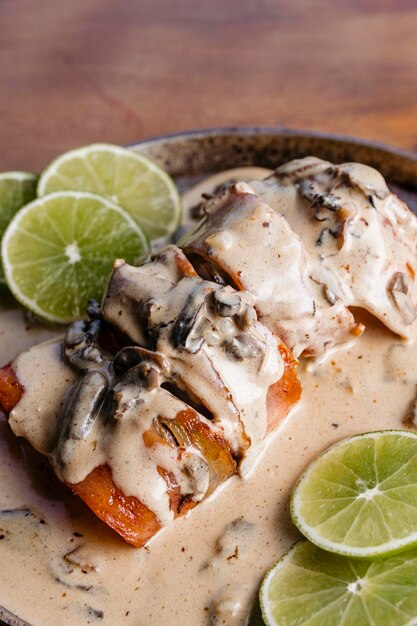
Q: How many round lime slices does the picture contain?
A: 5